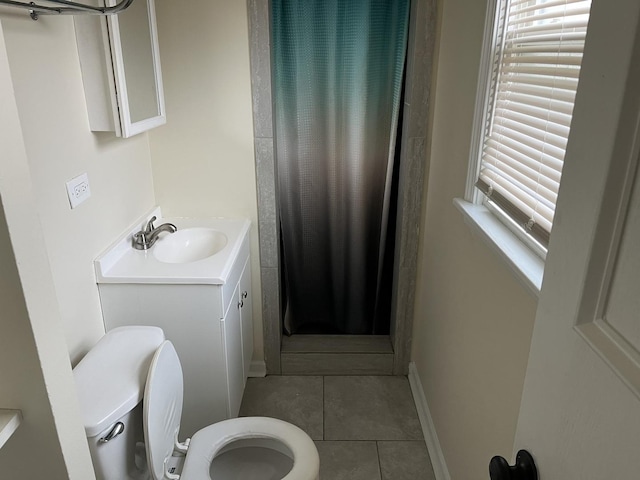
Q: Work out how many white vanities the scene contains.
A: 1